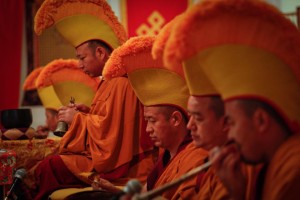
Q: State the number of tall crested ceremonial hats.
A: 6